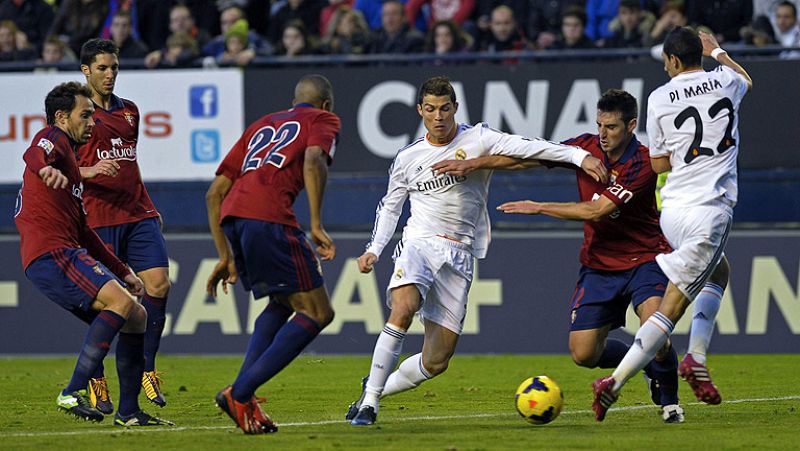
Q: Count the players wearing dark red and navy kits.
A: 4